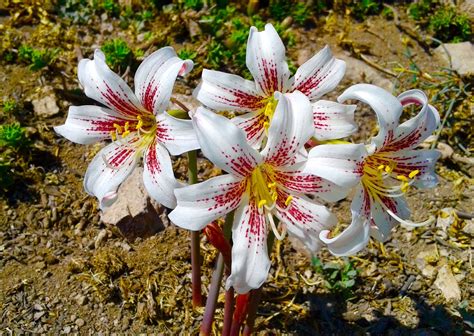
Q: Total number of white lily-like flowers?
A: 4